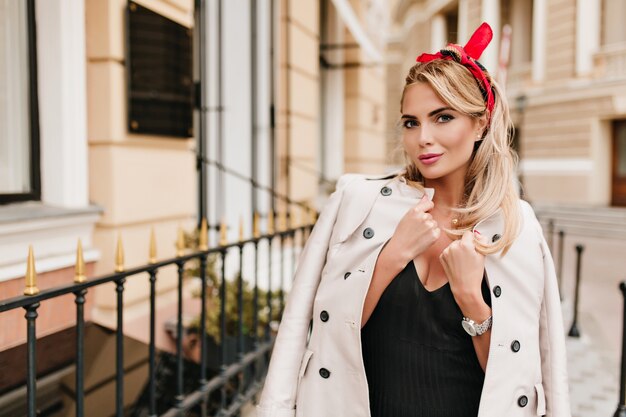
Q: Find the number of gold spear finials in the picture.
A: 14